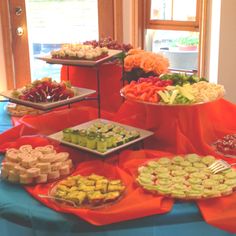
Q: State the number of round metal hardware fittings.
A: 2